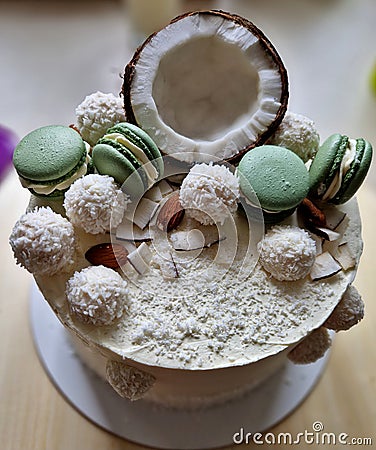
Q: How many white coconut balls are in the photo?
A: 10